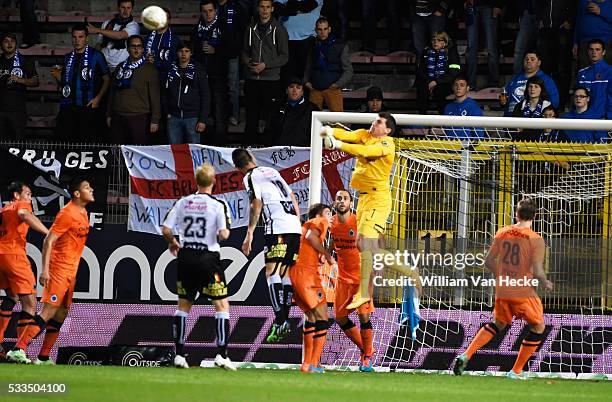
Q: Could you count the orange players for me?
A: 5